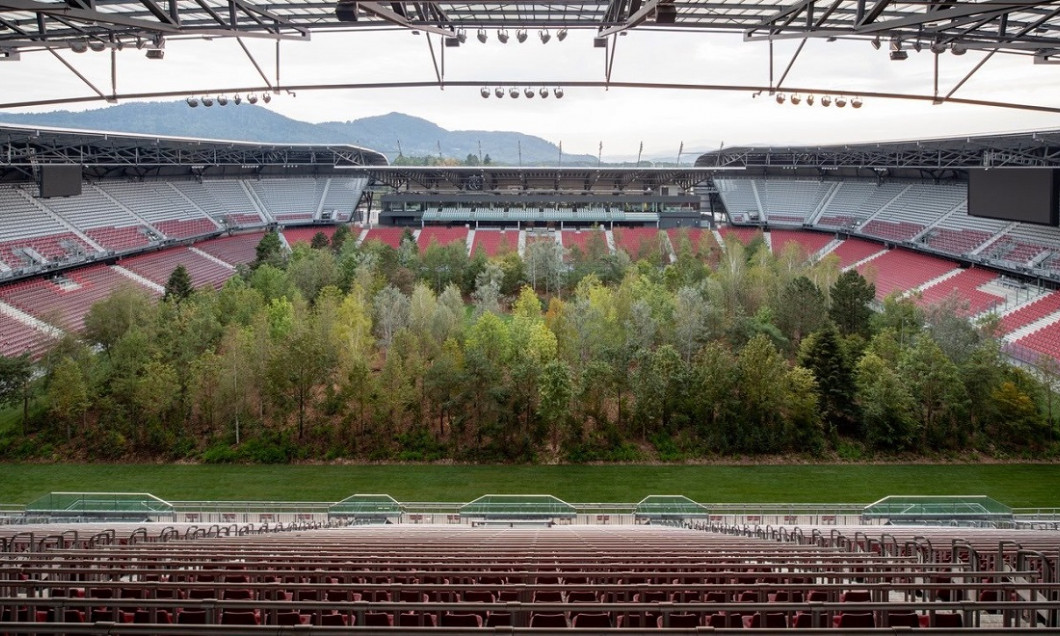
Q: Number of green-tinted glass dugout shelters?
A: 5